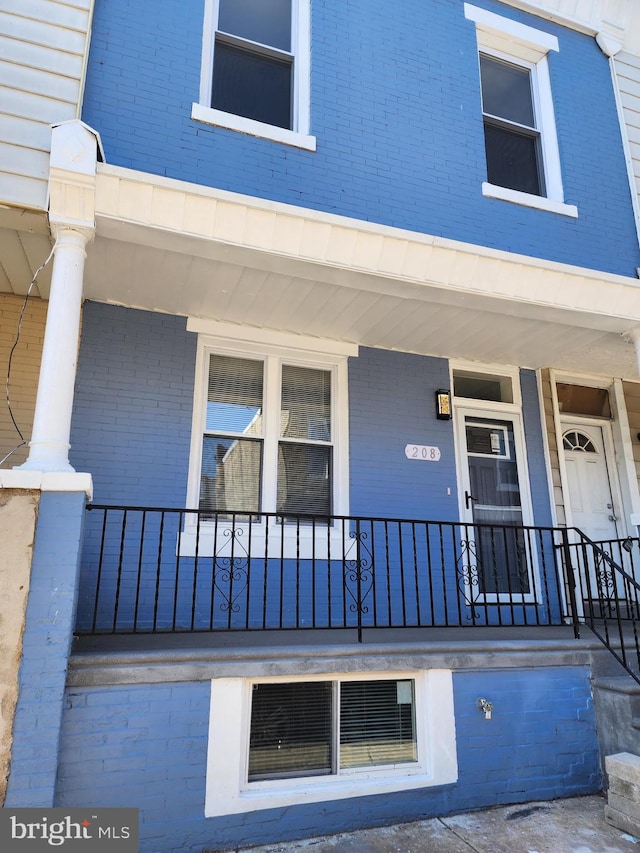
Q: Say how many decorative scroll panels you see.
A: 4